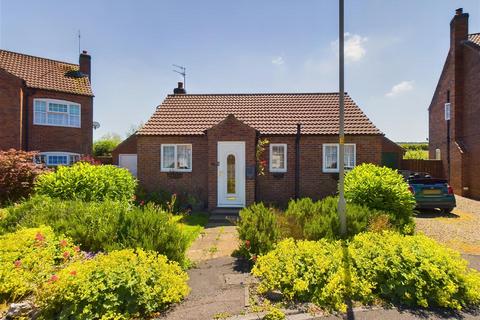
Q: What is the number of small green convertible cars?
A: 1